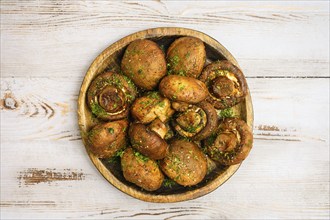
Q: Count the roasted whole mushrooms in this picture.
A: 12